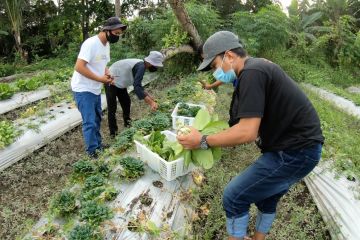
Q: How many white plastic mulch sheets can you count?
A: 5